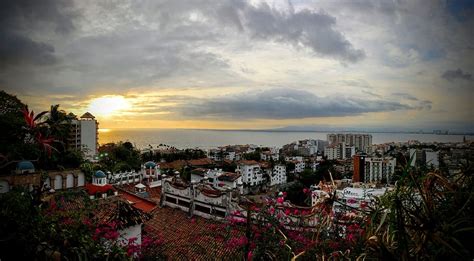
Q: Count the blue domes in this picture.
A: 3